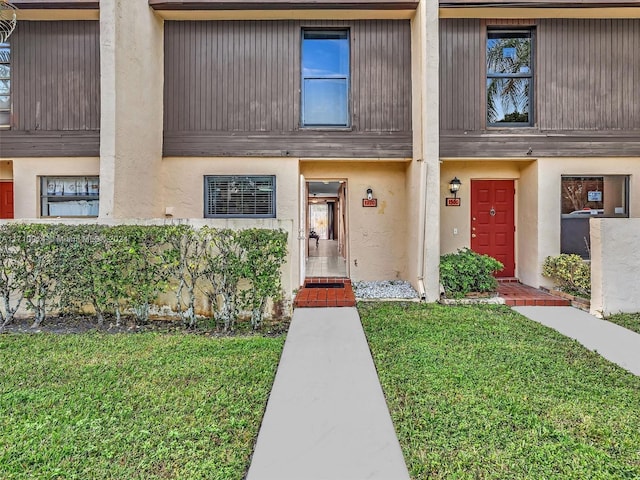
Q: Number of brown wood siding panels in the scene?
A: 3